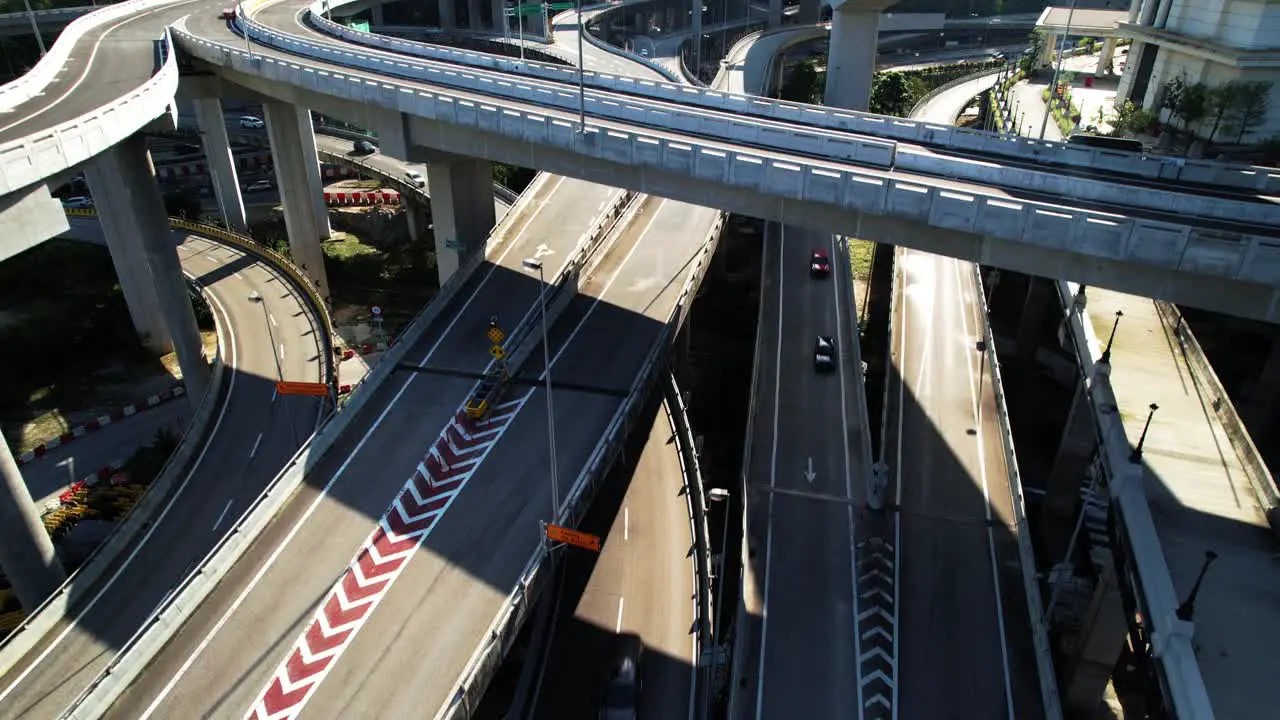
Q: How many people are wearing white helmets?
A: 0